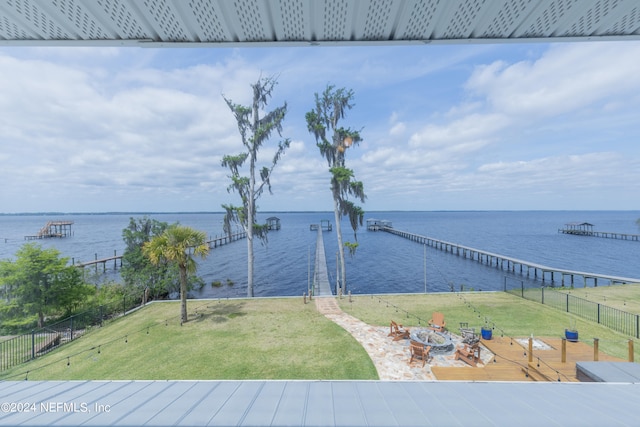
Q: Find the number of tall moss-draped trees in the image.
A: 2